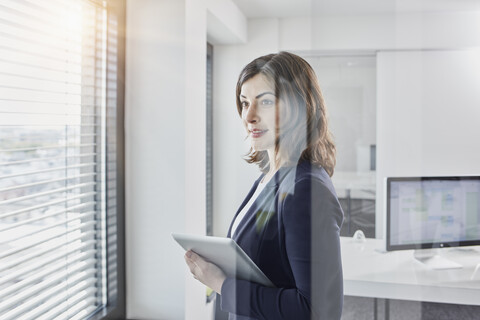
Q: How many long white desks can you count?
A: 1